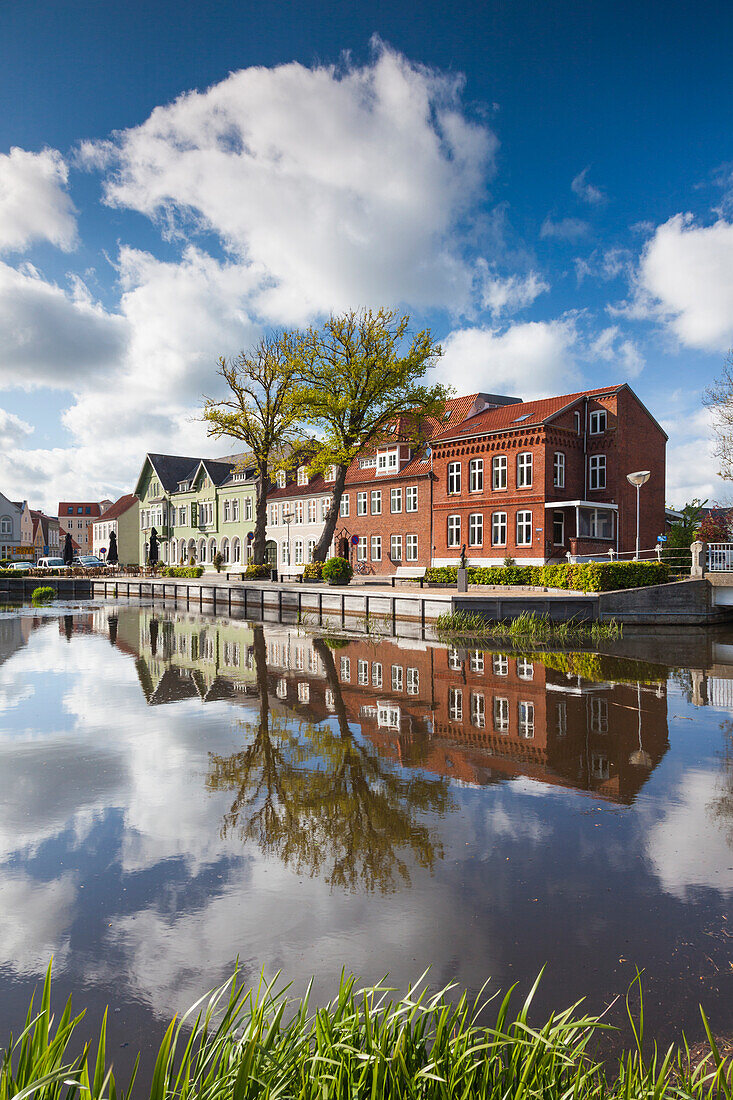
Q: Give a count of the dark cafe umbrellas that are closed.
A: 3